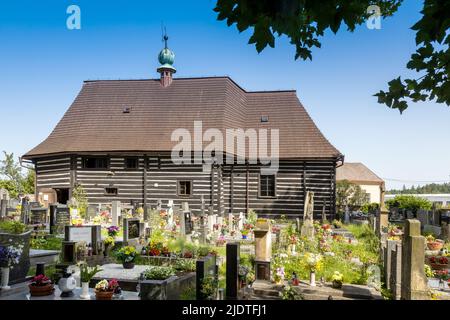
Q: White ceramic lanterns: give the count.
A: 1